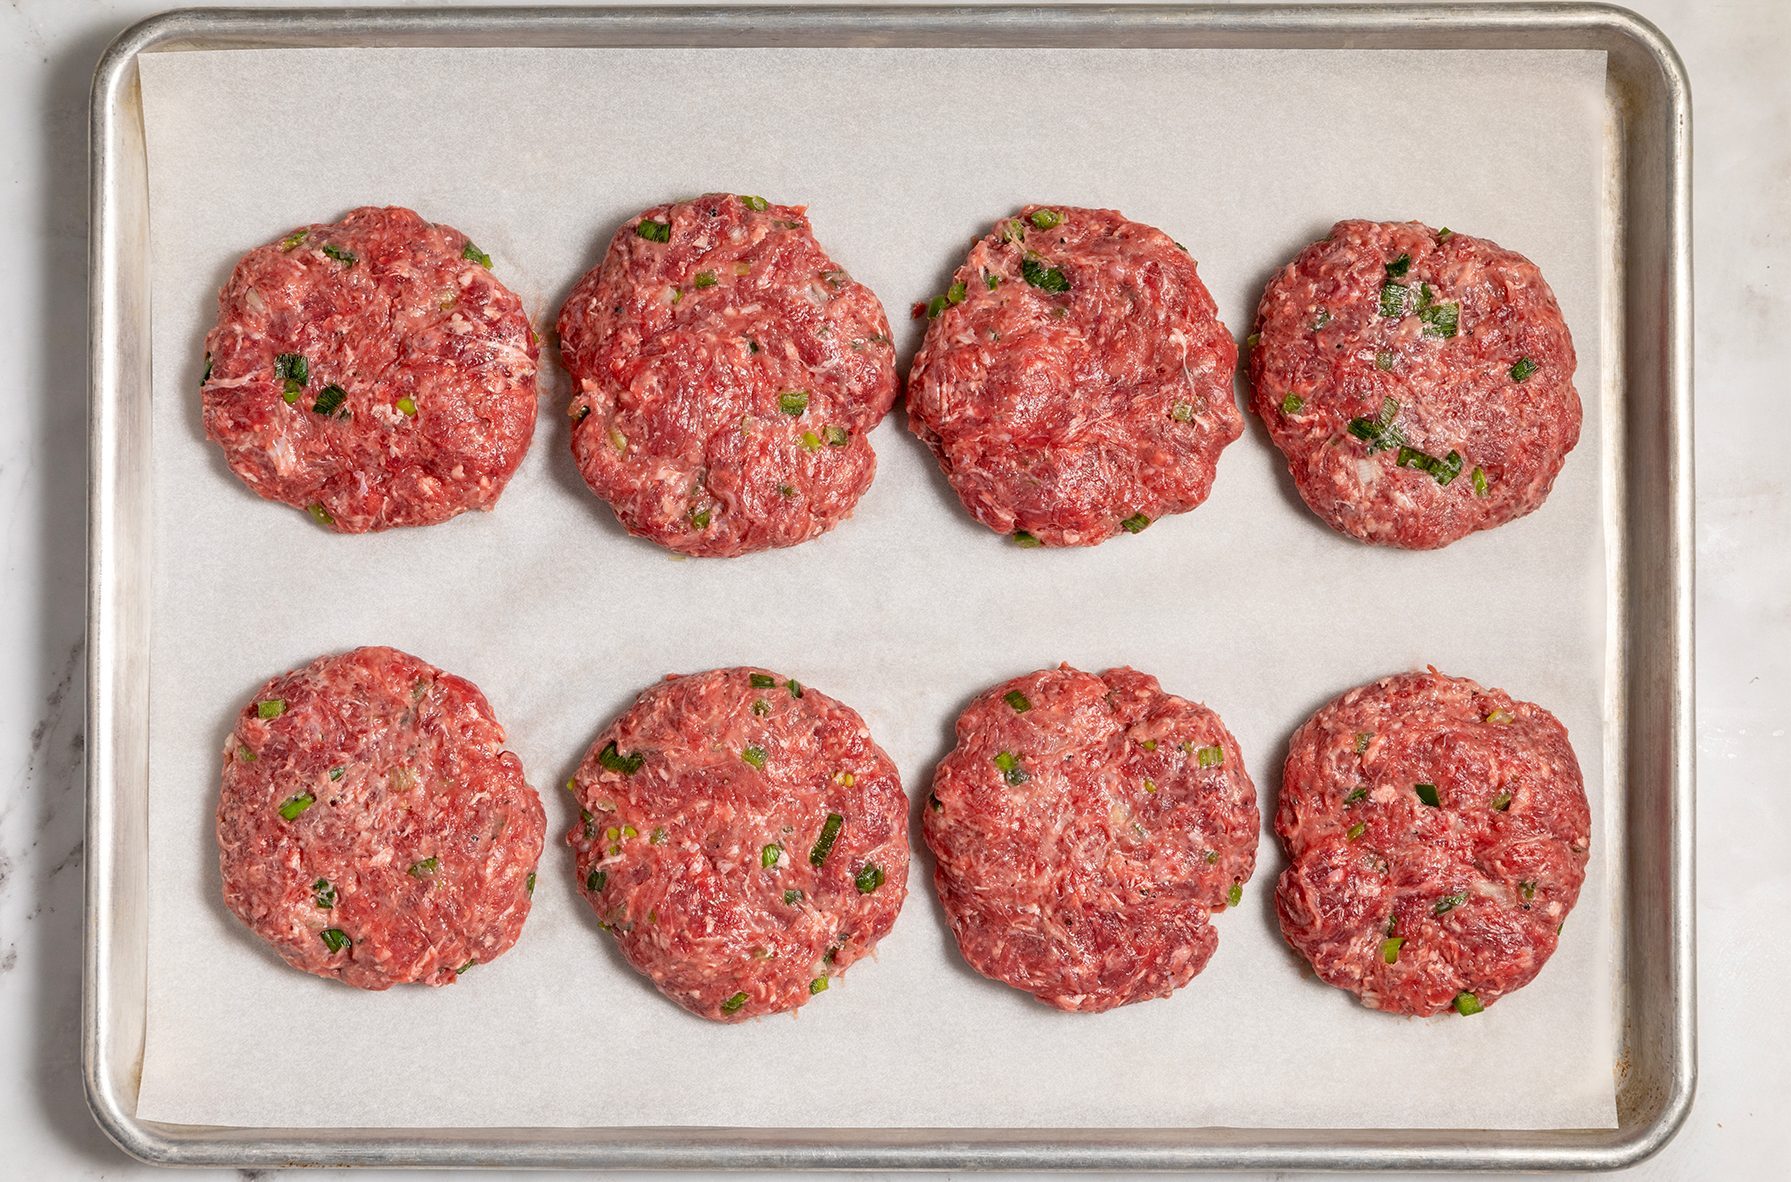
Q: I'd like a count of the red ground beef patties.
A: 8